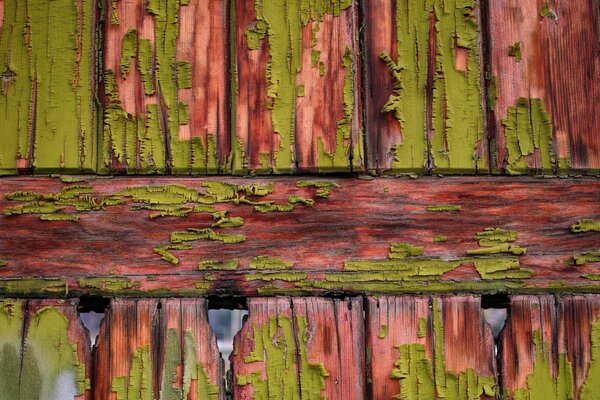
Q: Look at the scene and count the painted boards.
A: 11